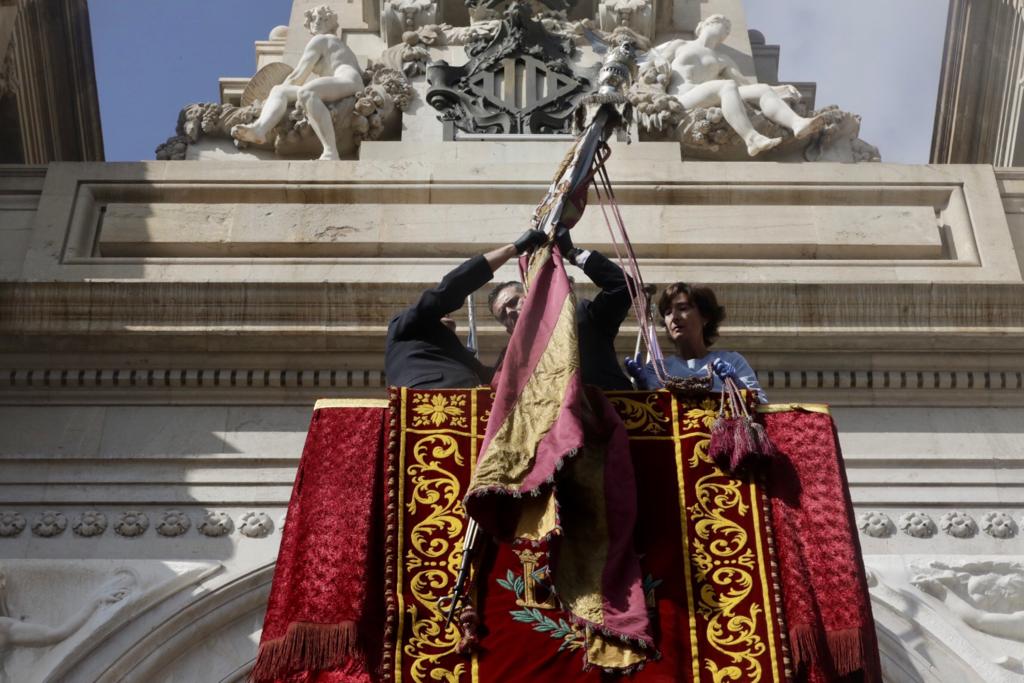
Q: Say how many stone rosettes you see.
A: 11